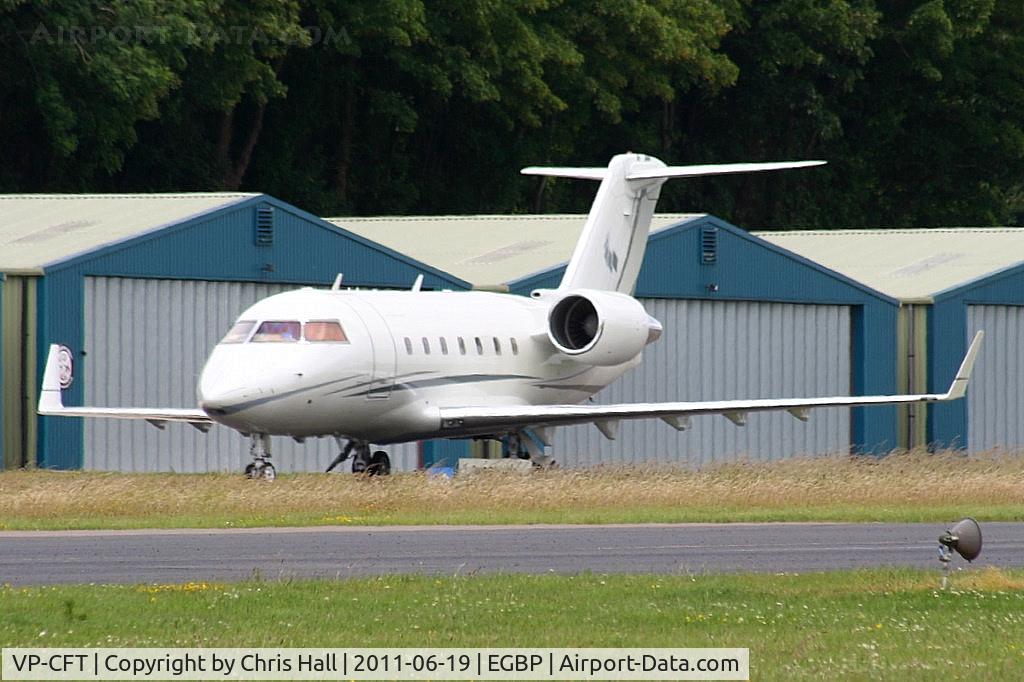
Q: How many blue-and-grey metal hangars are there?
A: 3